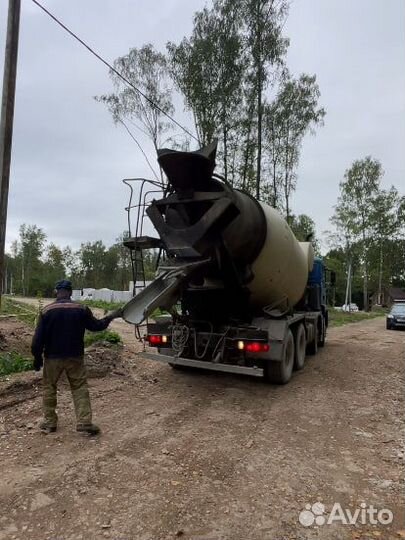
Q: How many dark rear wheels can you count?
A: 2